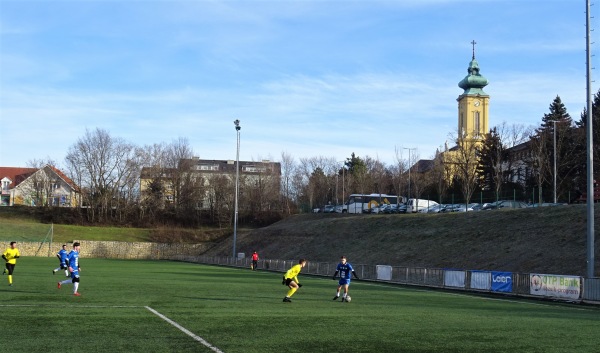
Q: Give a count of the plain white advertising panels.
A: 3